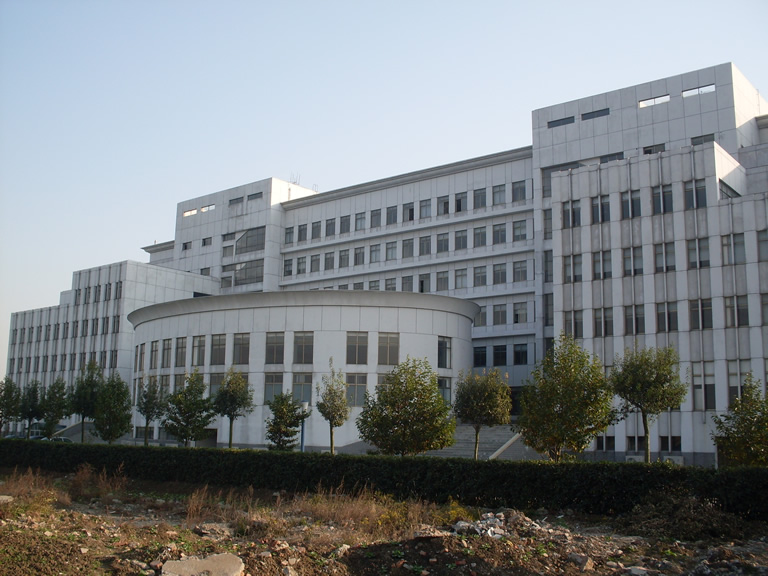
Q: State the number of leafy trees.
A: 15